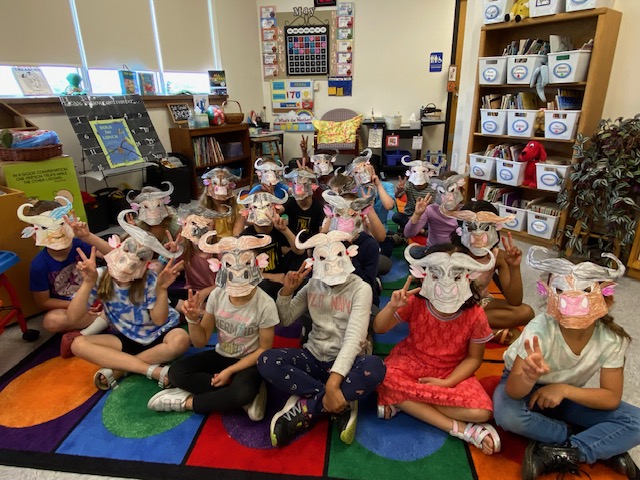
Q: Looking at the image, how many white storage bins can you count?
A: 15